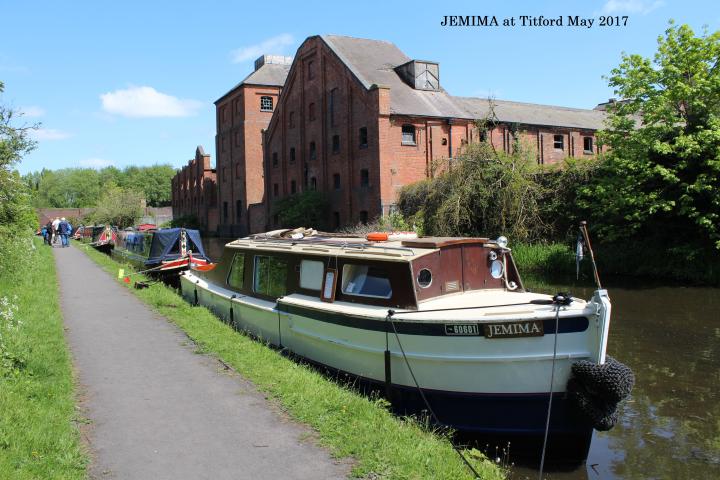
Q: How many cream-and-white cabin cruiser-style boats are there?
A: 1